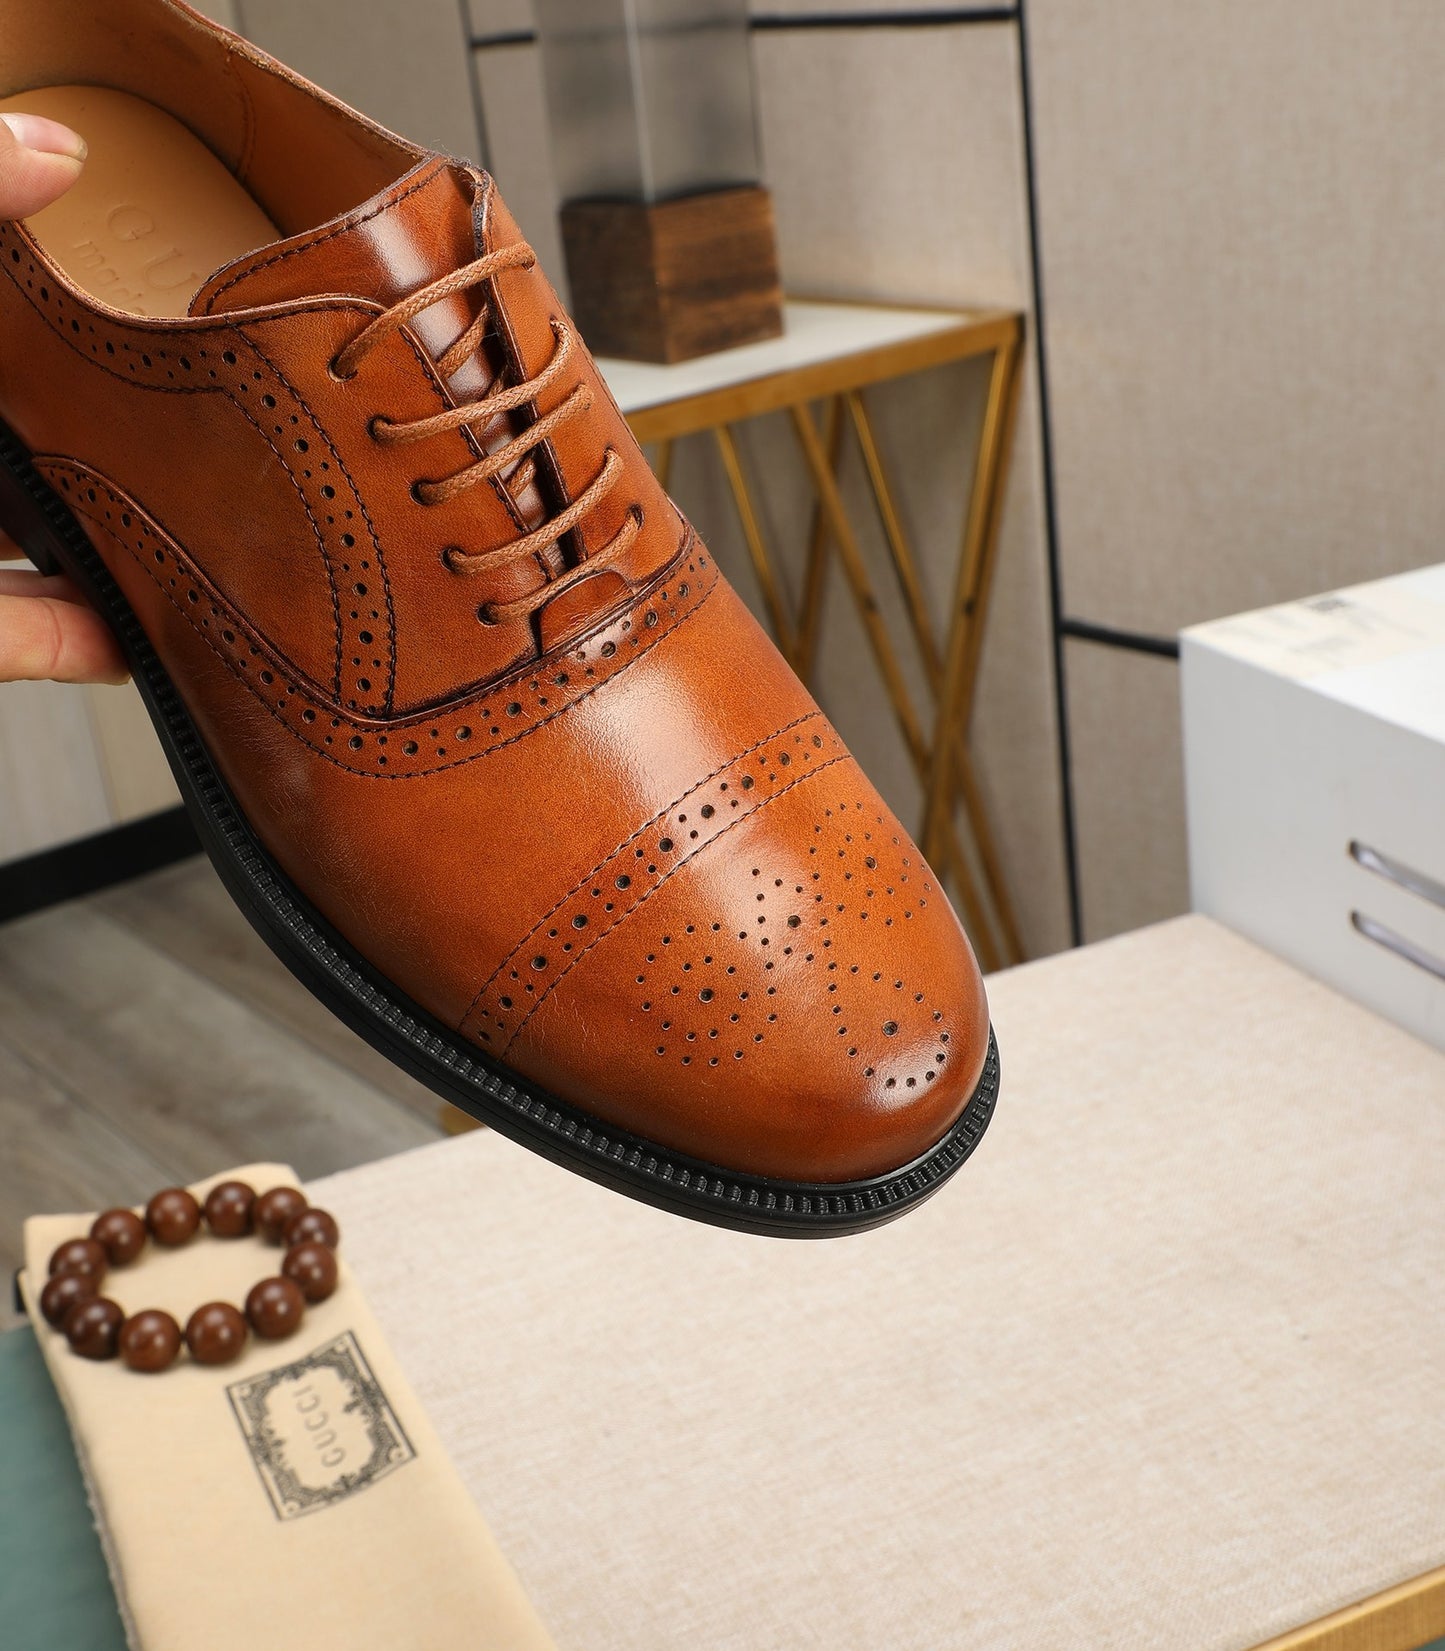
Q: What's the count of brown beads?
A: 12